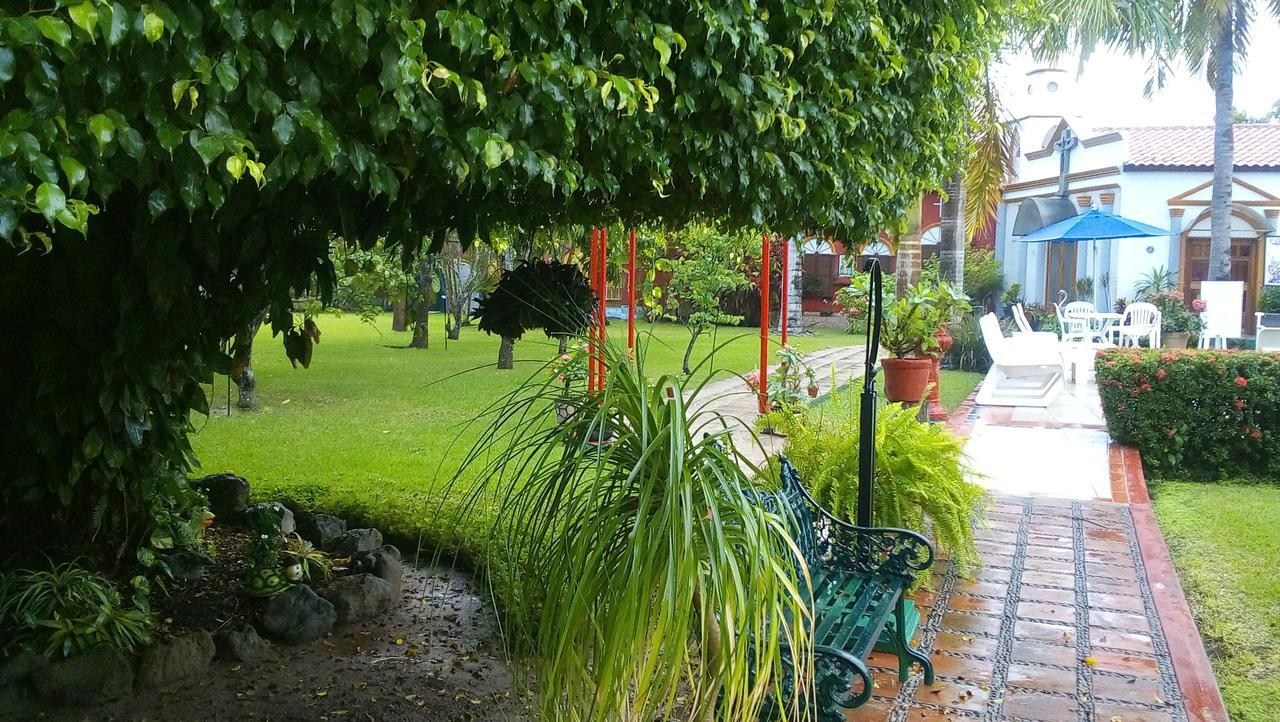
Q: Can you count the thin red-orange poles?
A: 5